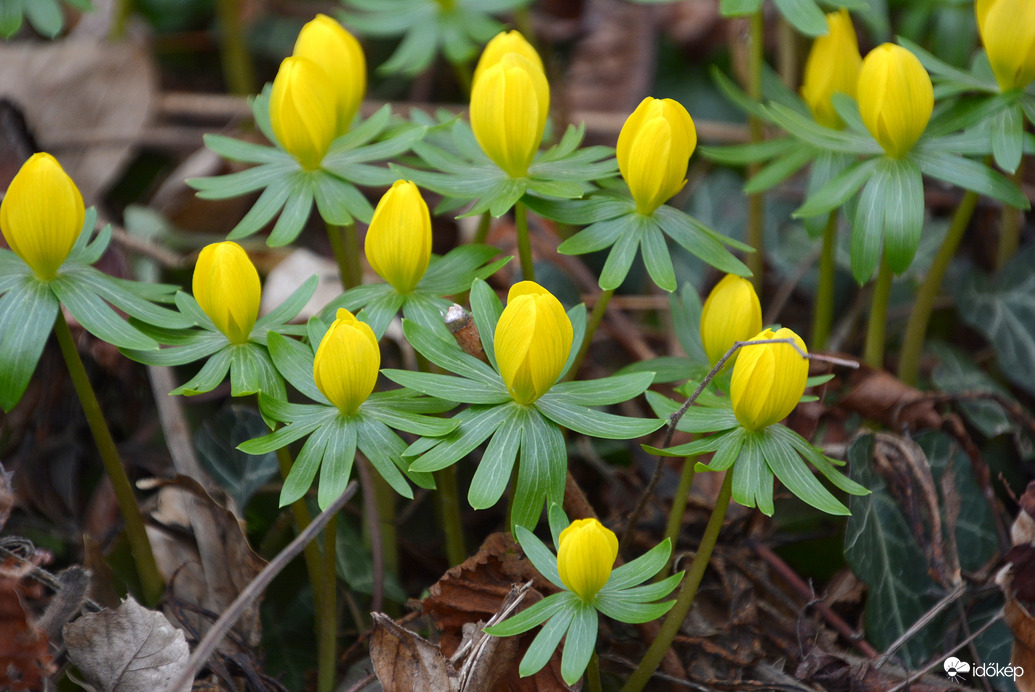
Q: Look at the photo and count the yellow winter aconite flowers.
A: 15